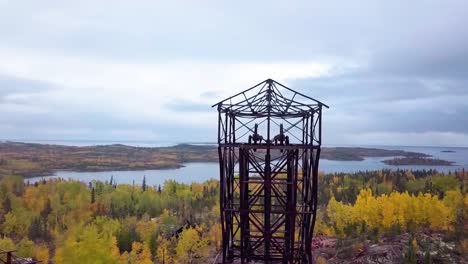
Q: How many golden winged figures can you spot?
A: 0